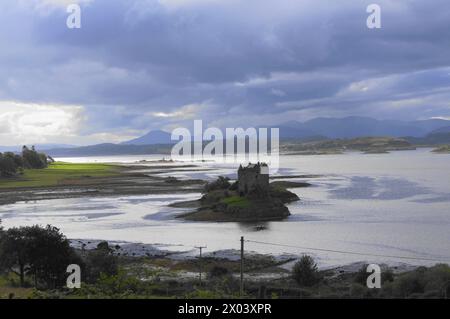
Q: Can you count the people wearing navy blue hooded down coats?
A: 0